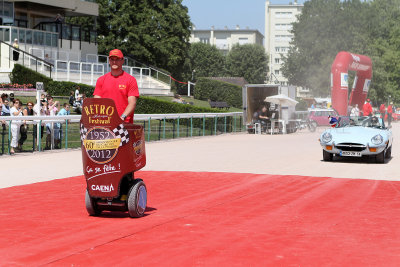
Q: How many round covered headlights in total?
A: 2